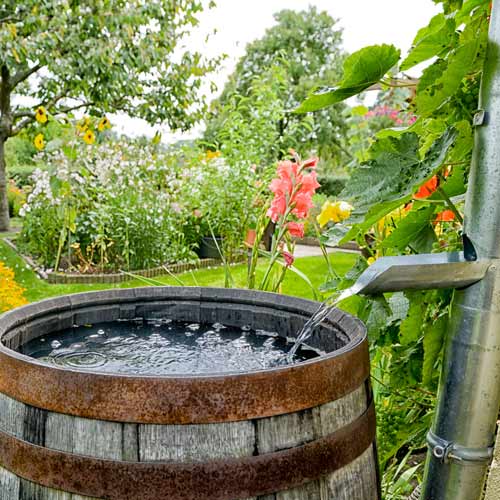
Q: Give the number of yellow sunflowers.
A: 5